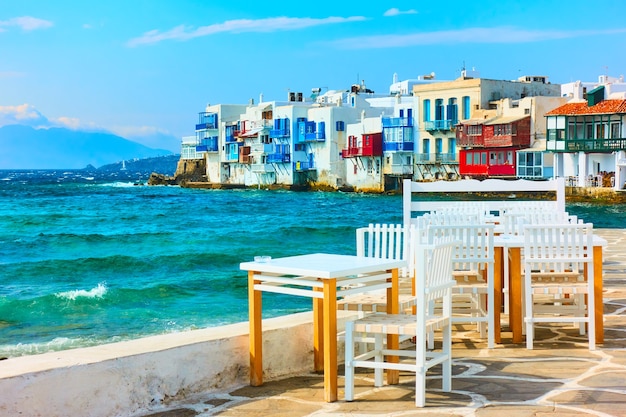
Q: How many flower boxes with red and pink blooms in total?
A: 0